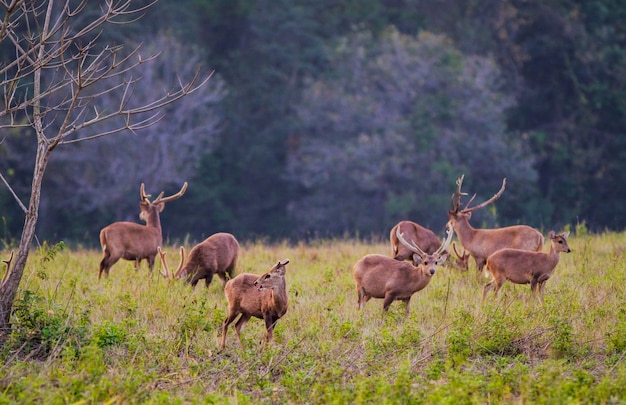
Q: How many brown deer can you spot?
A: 7